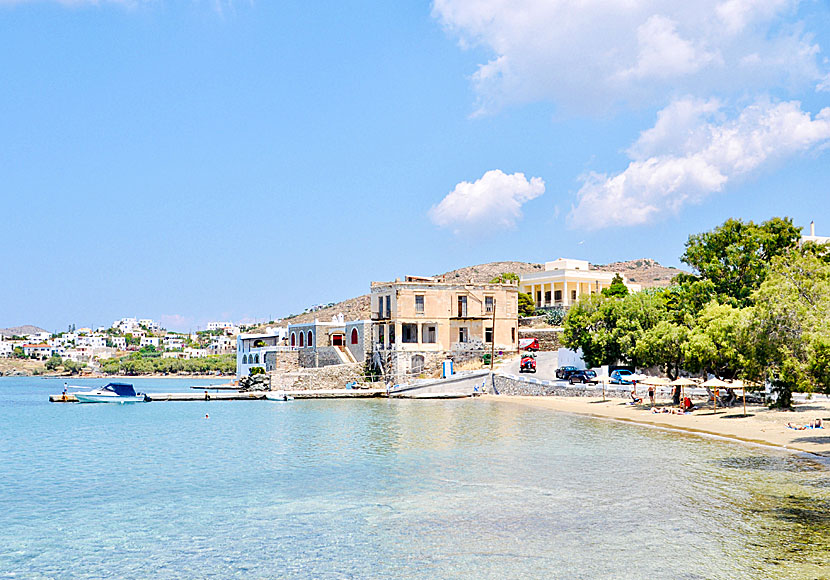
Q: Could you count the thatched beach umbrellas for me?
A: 6